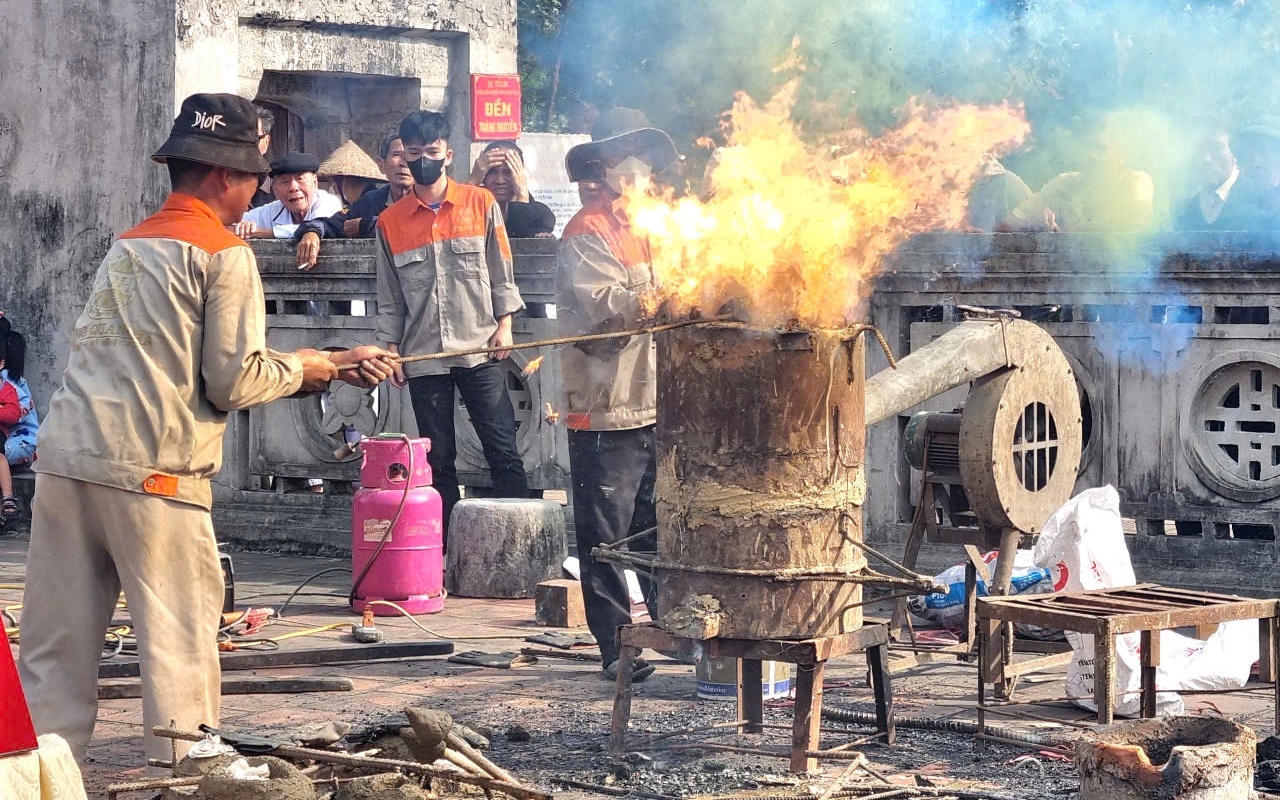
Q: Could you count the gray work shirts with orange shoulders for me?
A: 3